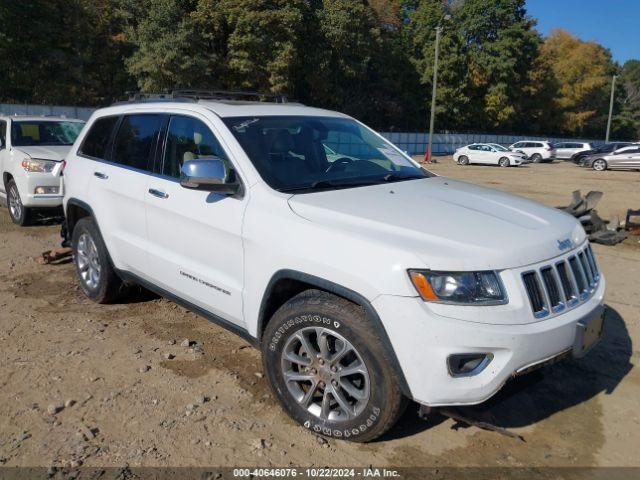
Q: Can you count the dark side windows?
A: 3